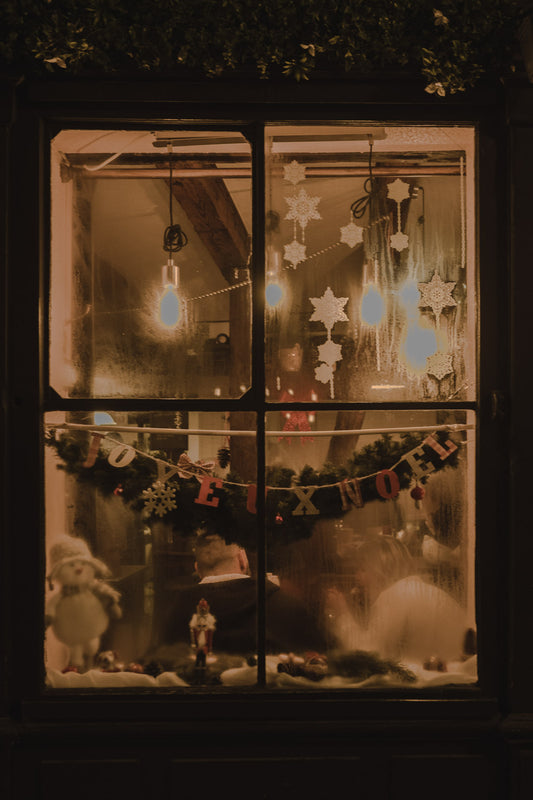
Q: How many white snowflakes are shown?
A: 12